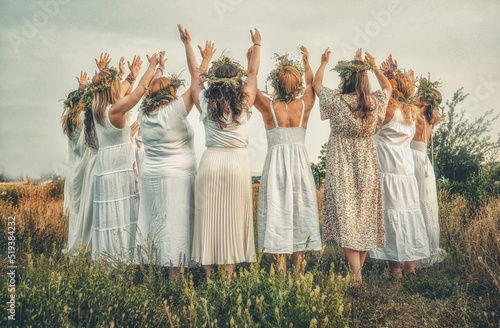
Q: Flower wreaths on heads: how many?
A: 9